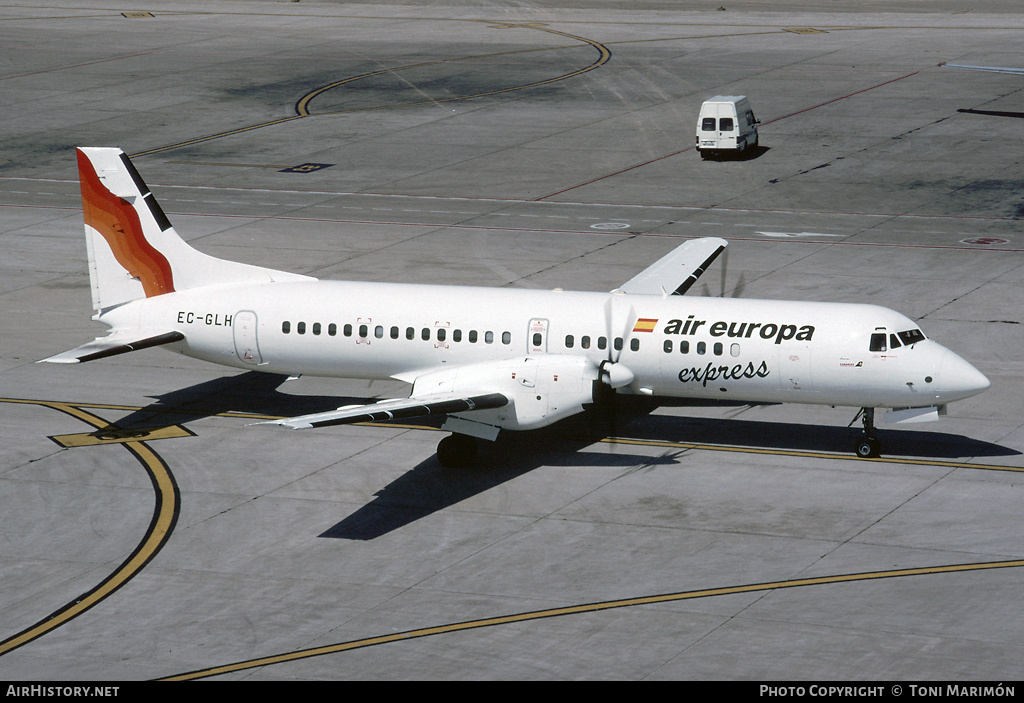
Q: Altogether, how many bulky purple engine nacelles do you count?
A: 0